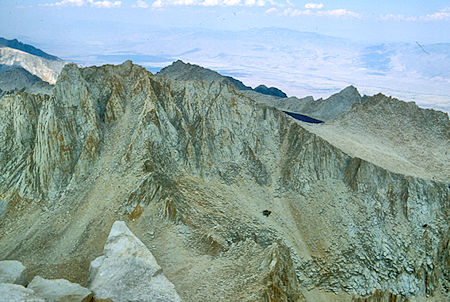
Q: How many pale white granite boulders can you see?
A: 4